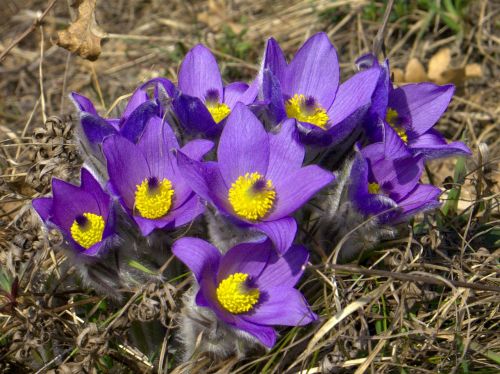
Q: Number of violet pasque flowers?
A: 9